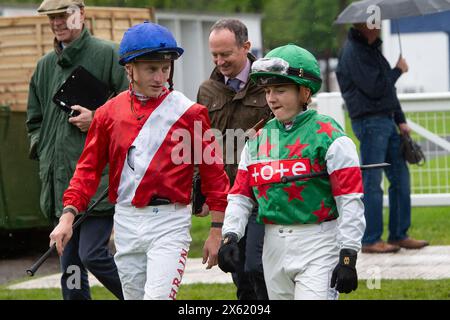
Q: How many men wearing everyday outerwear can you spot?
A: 3